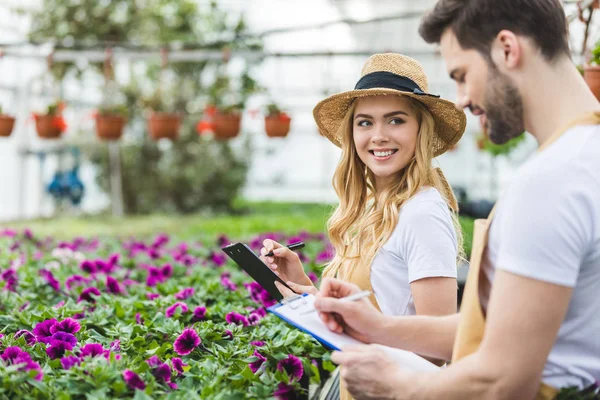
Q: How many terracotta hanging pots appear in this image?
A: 7